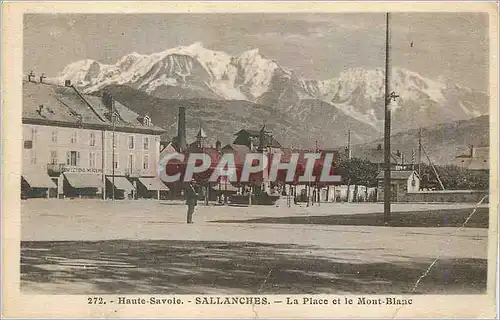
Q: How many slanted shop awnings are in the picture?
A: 4